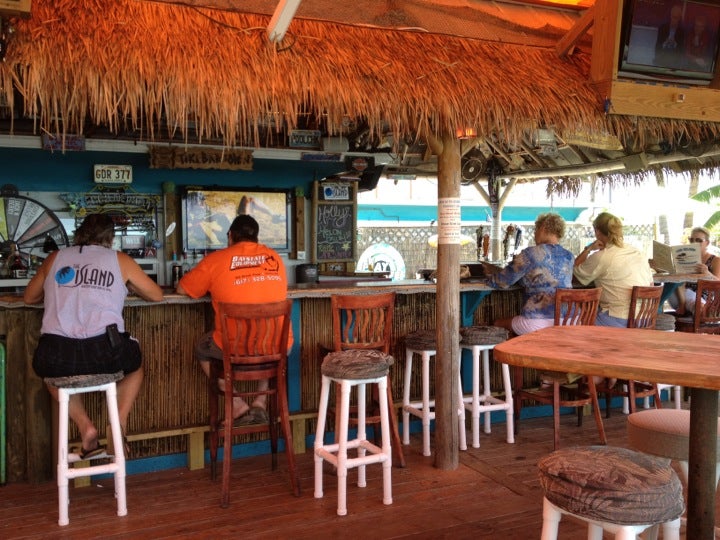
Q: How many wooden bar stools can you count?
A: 5